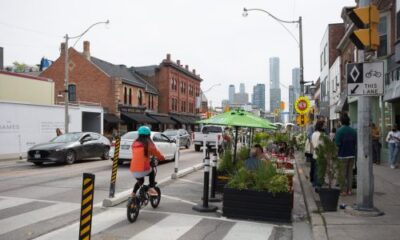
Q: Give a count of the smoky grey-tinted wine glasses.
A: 0